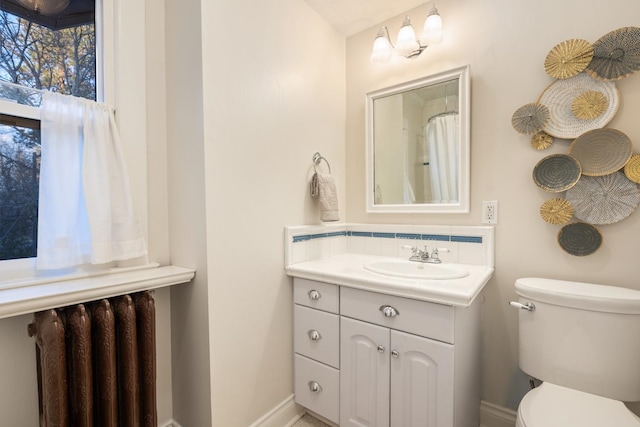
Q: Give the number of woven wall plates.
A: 12